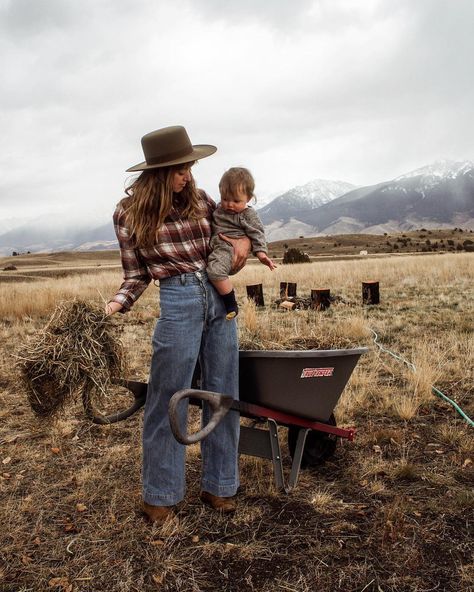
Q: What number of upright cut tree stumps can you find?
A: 4